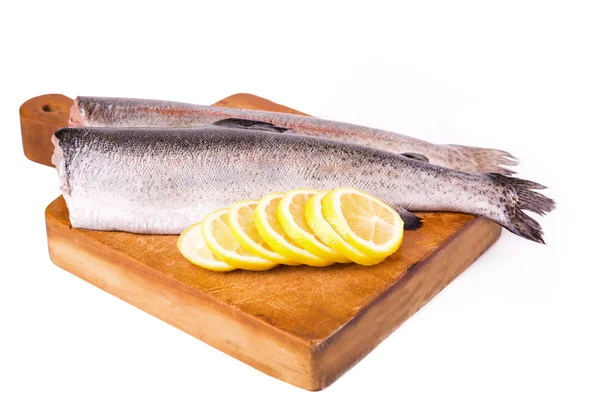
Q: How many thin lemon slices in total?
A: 7